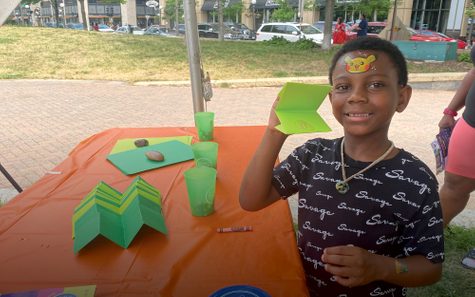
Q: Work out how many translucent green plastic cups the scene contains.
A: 3